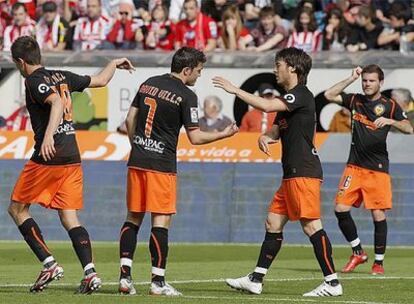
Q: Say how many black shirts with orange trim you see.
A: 4